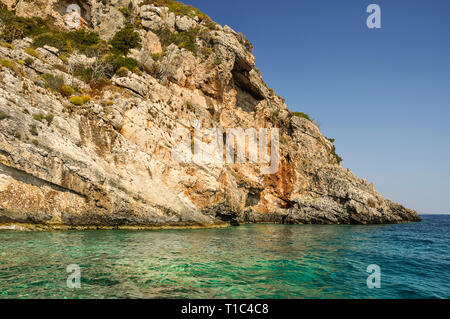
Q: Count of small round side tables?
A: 0